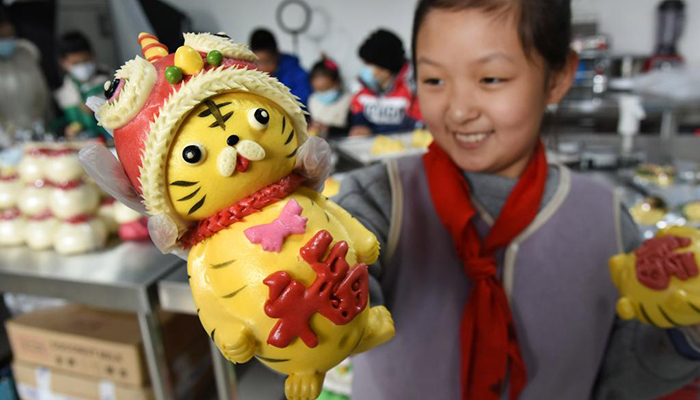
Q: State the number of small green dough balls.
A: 2